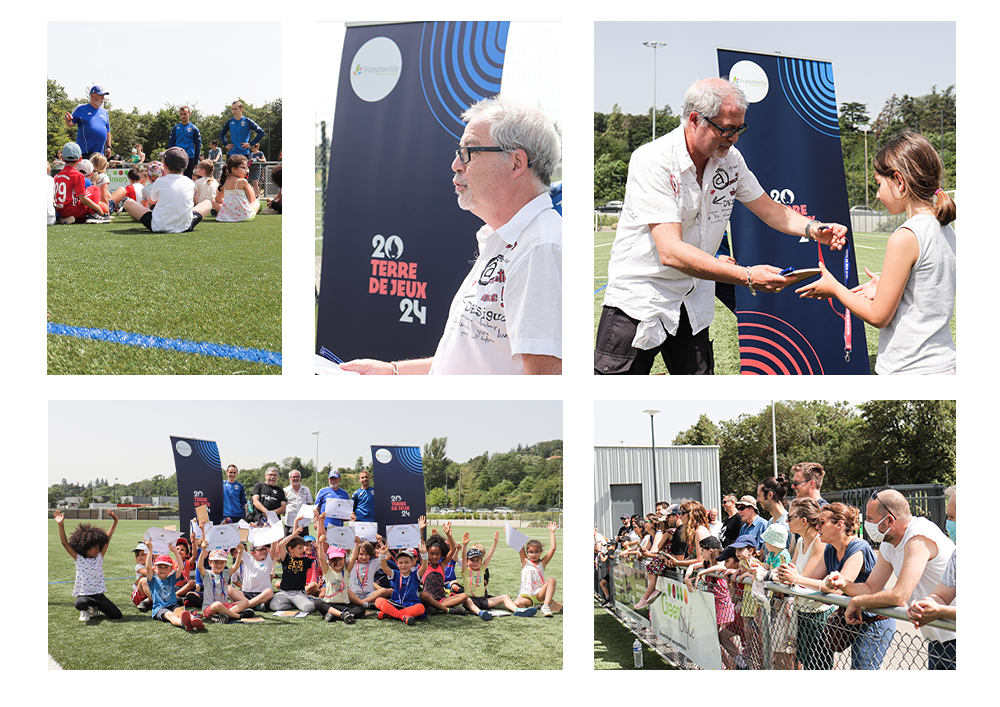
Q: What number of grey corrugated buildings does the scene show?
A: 1